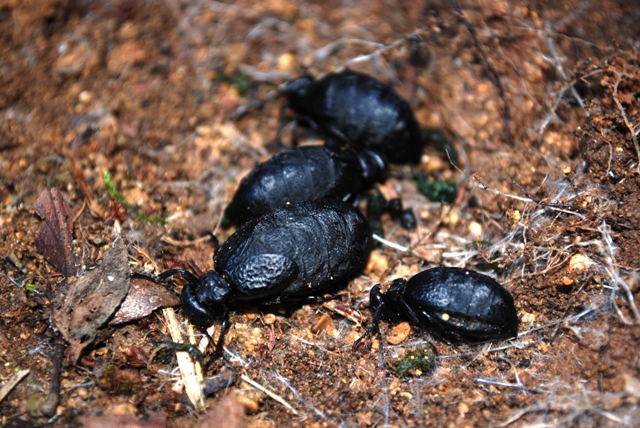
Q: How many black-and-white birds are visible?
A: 0